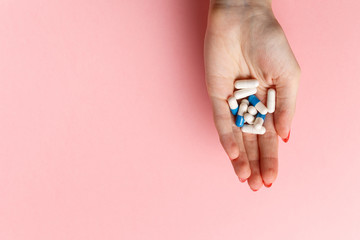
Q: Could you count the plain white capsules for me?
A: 4